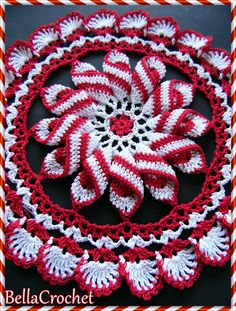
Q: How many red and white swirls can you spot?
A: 12